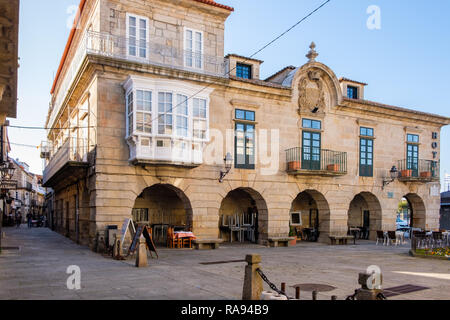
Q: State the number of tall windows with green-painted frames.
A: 4